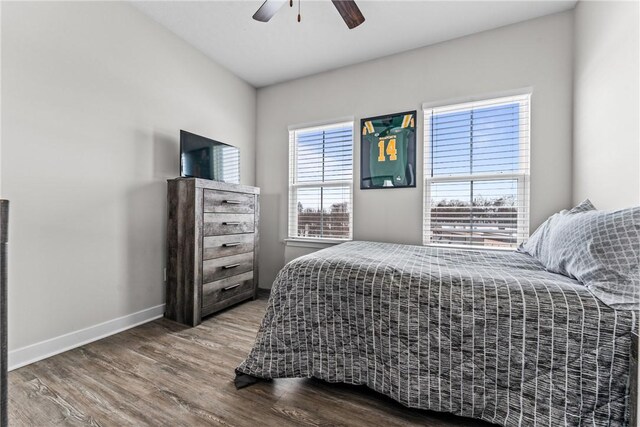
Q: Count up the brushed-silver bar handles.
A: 5